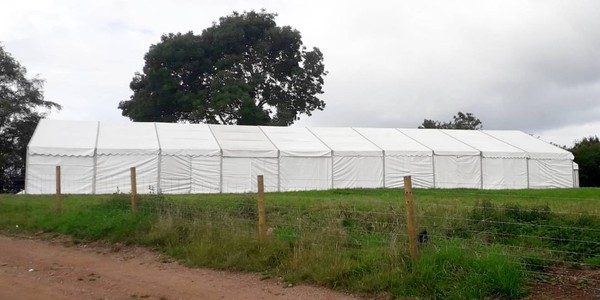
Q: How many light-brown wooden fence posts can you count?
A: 4